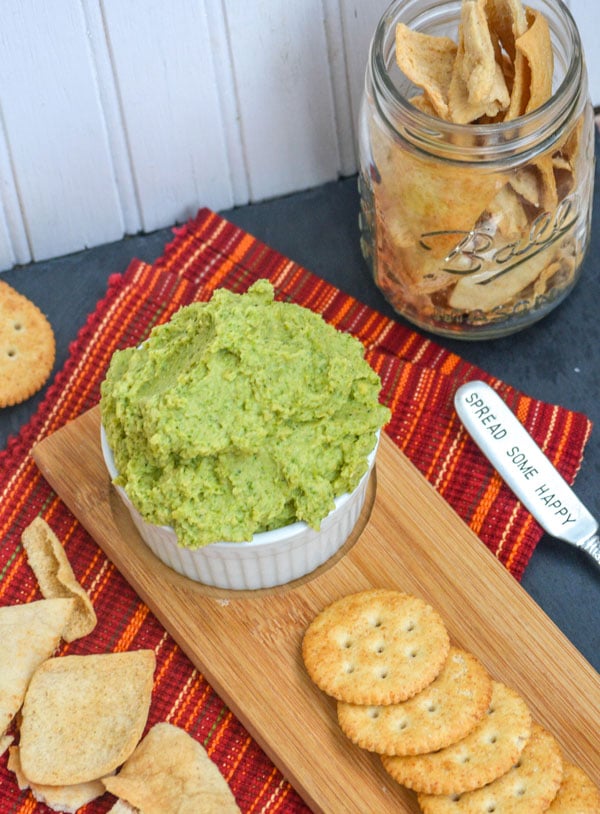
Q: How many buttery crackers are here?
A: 6